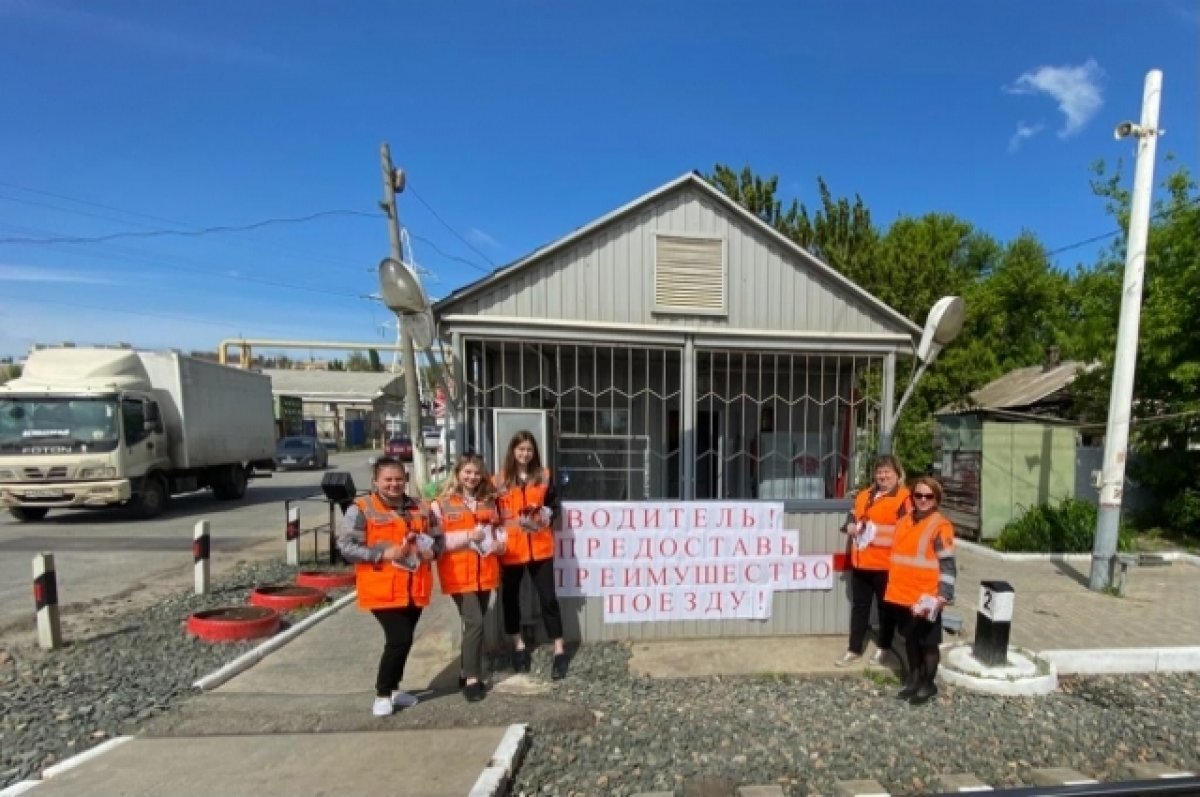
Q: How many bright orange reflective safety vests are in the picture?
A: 5